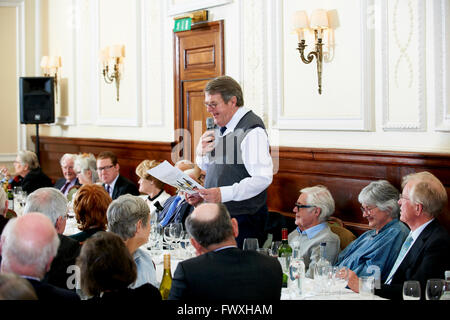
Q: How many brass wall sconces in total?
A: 3